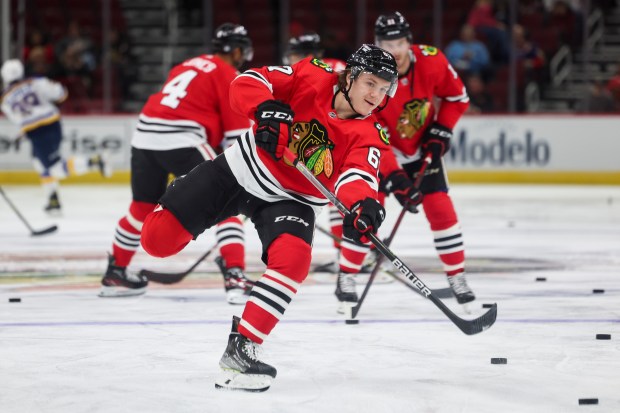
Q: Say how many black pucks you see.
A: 8